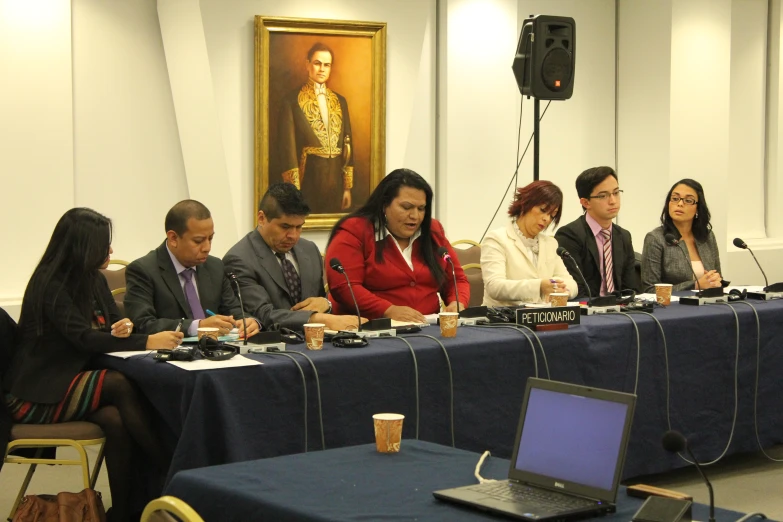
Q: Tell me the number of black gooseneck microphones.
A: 7